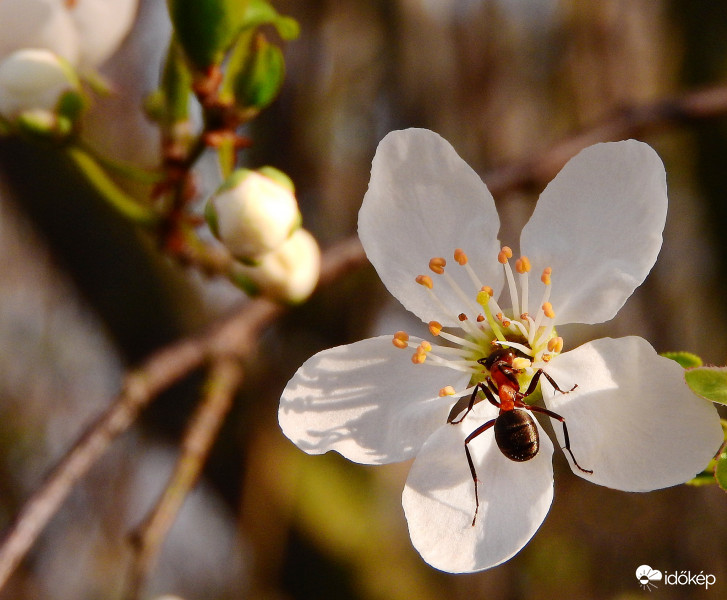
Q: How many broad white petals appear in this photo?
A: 5